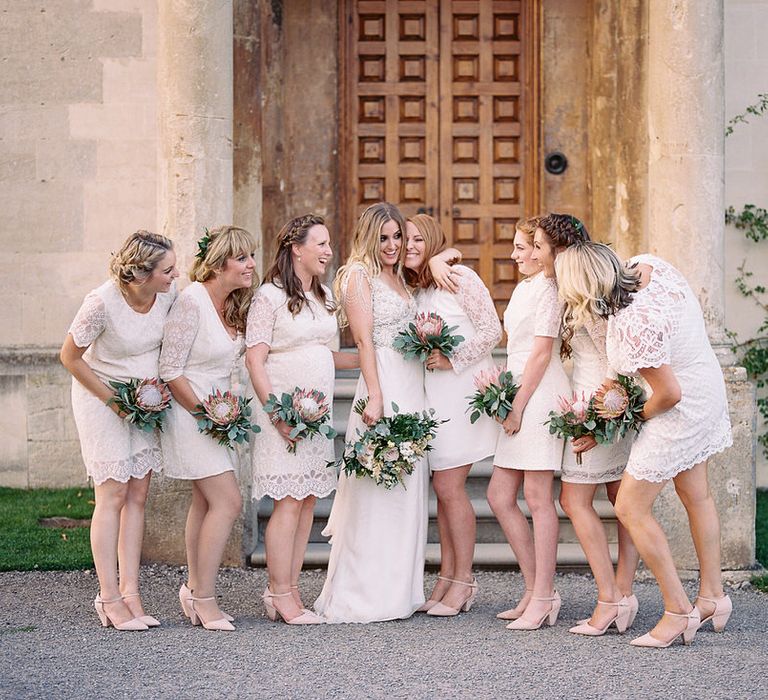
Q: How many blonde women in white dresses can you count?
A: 4